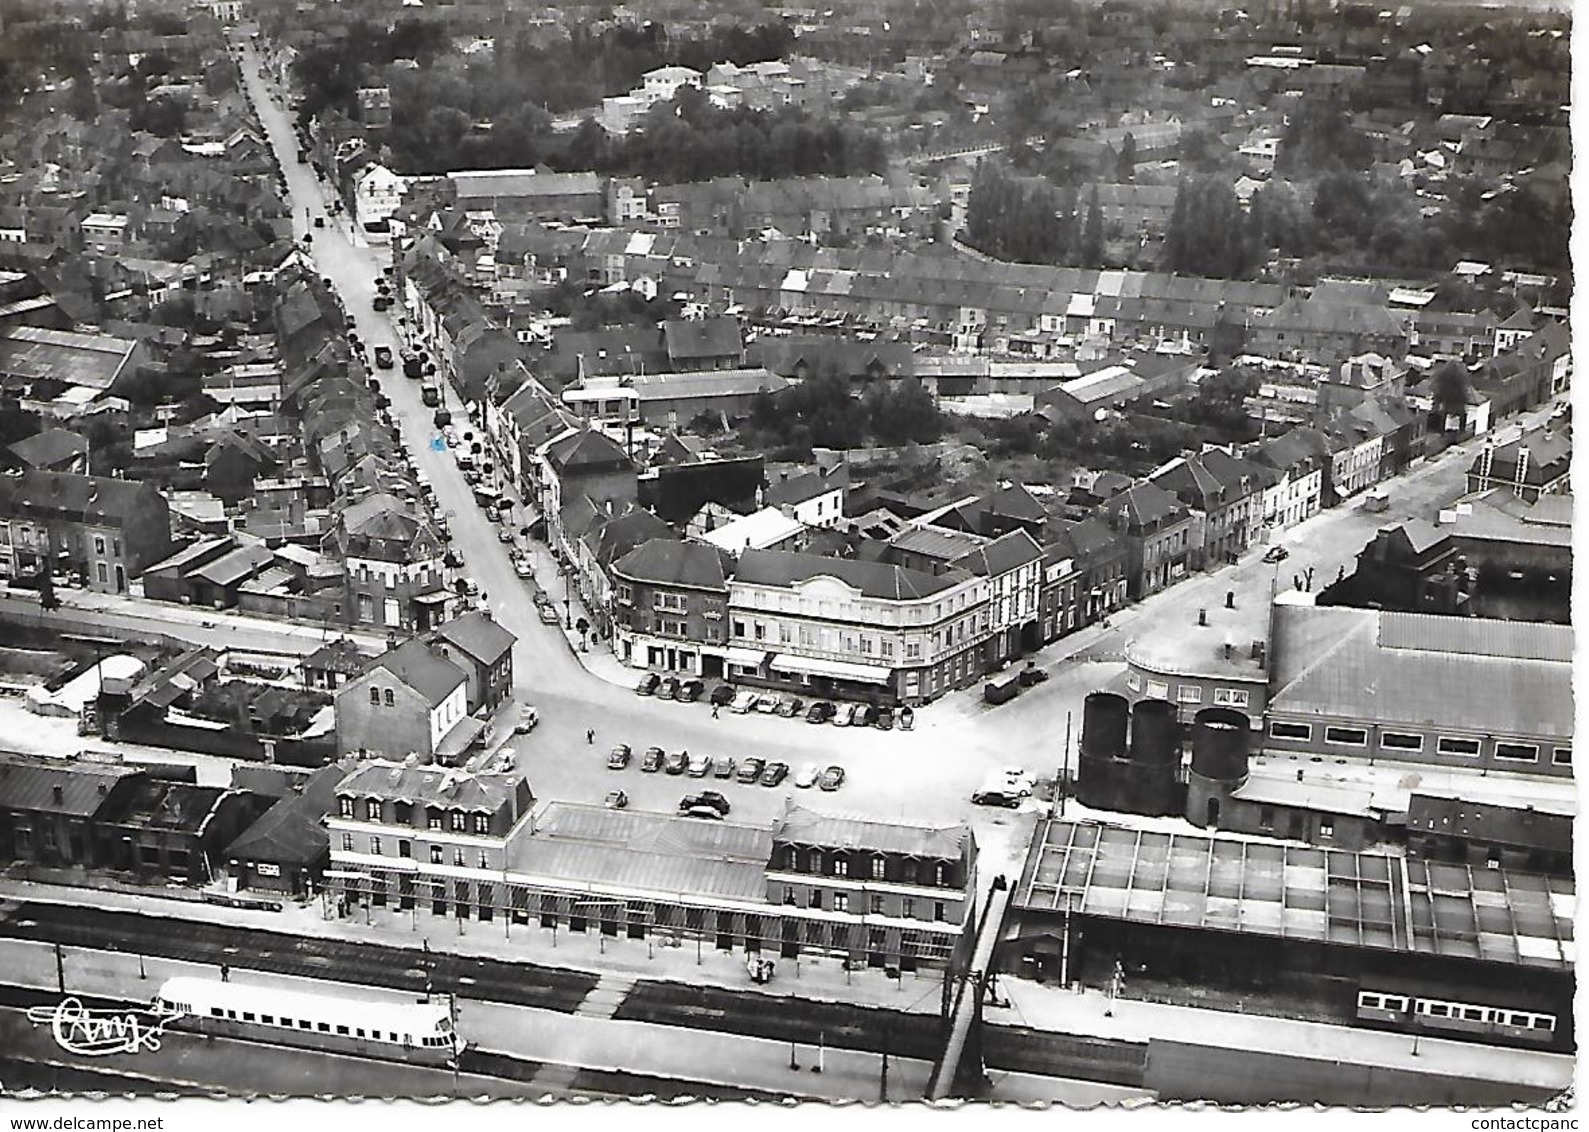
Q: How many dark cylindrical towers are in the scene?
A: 3